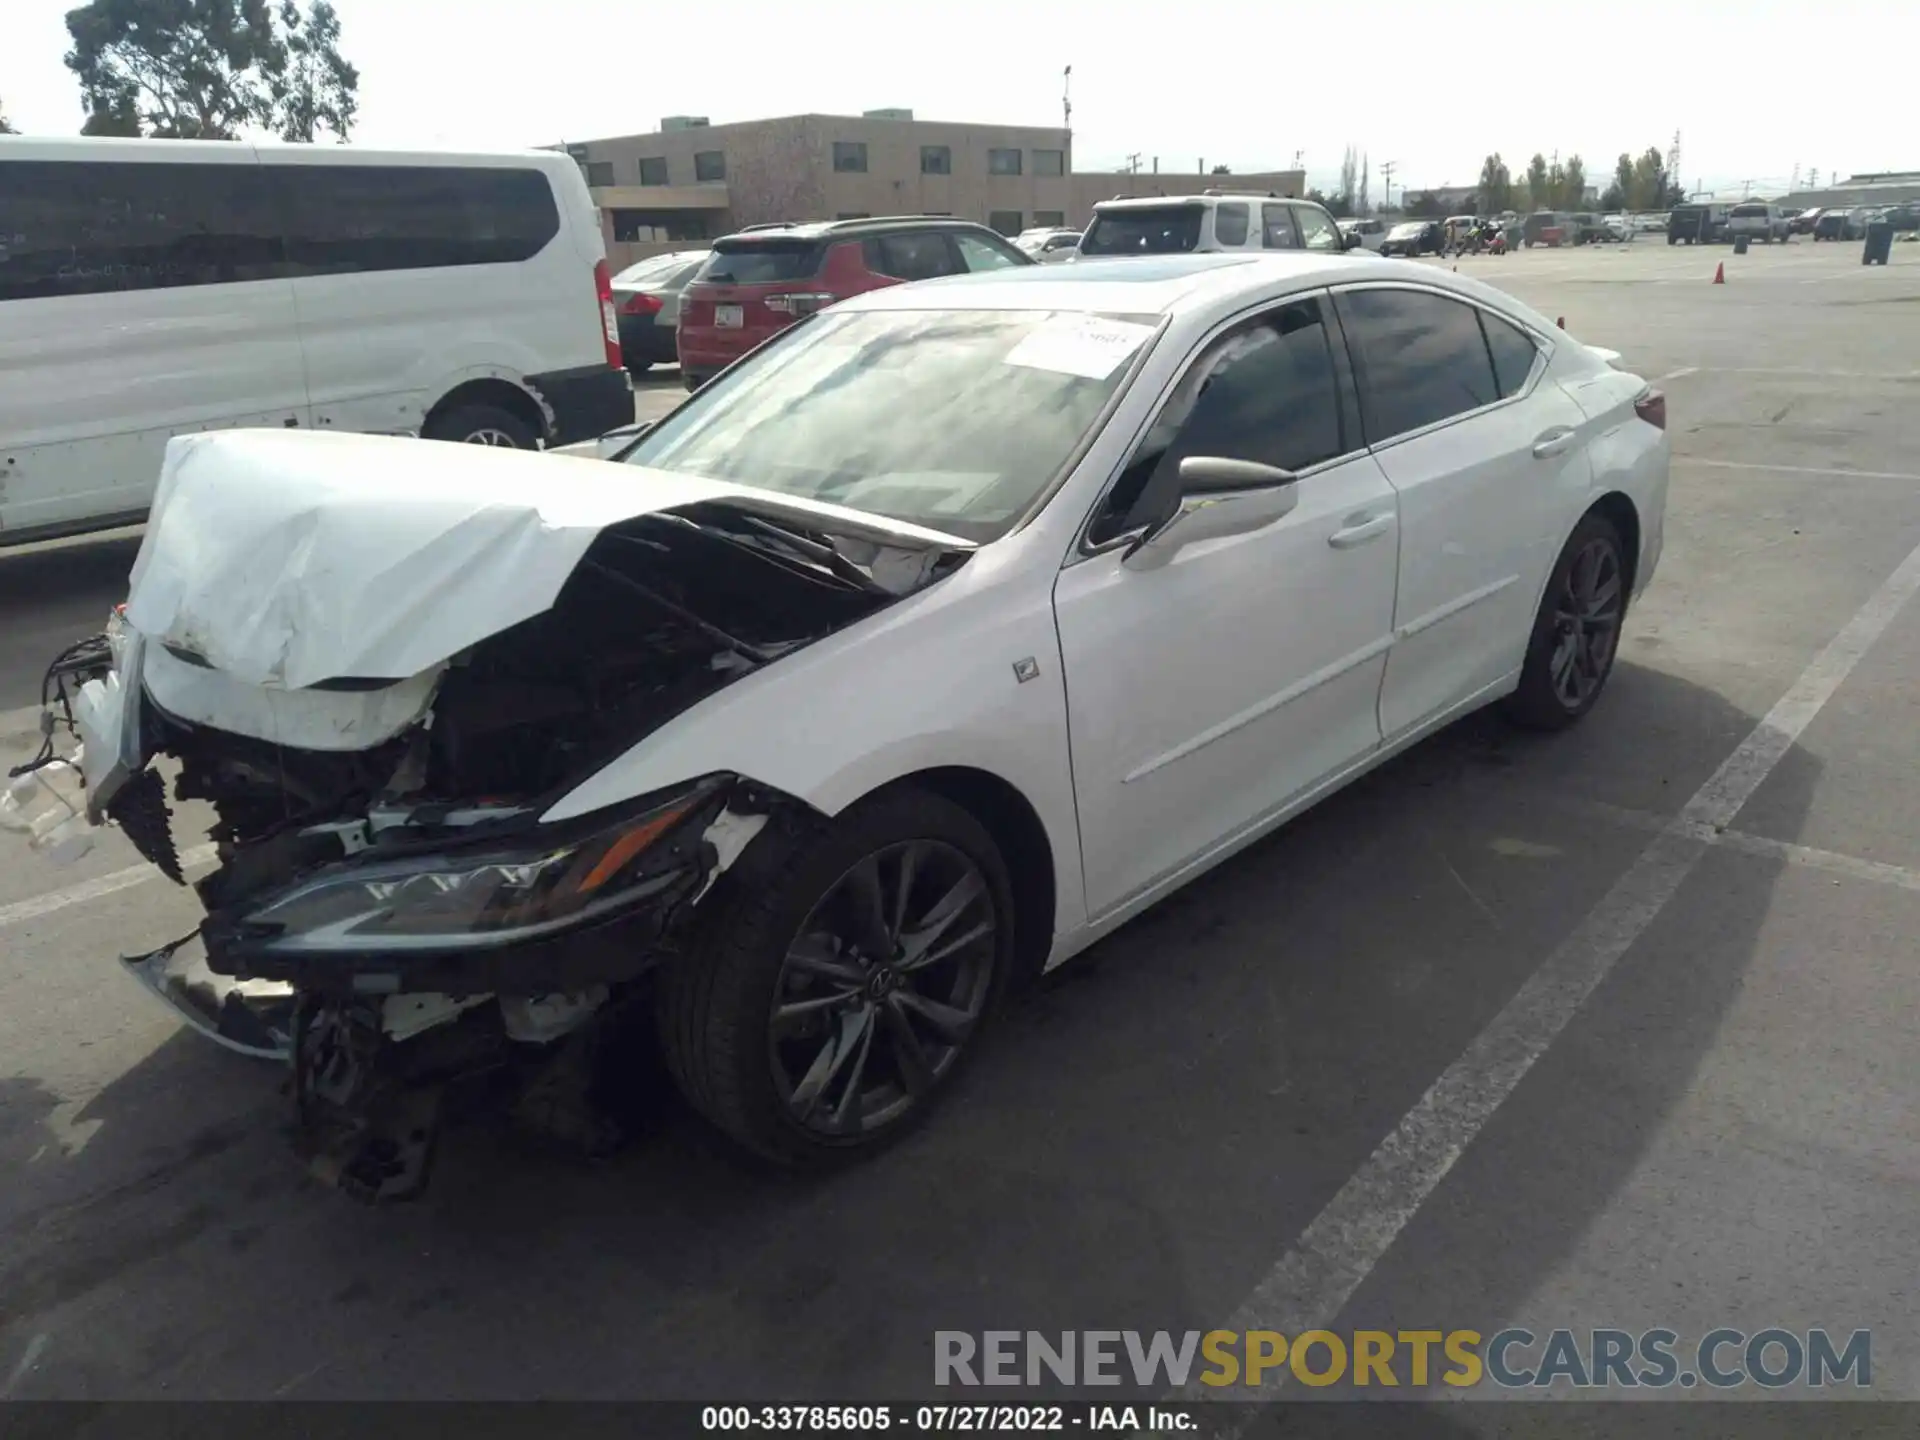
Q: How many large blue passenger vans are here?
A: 0